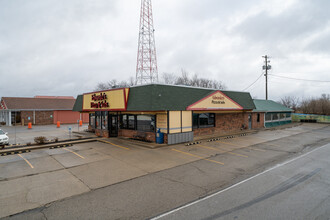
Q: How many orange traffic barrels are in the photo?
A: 3